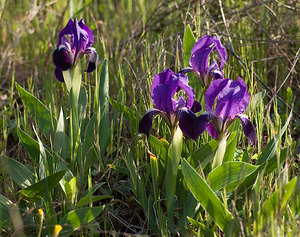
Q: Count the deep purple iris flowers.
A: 4